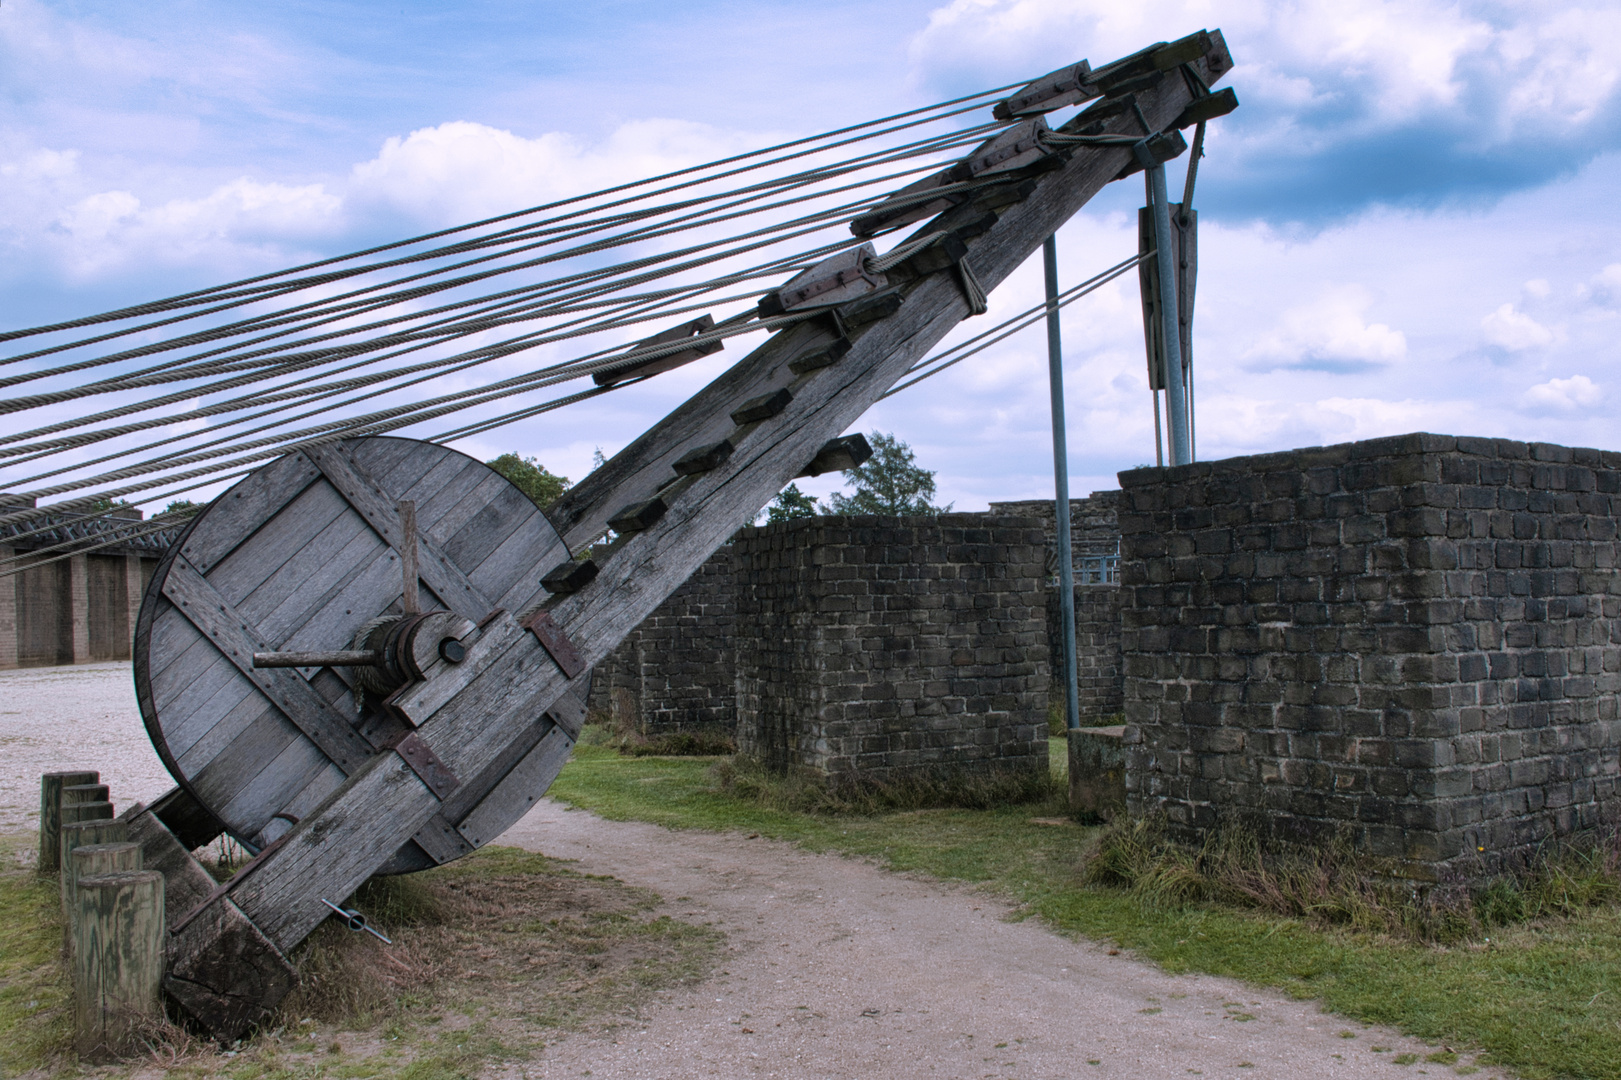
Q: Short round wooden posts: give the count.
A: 6